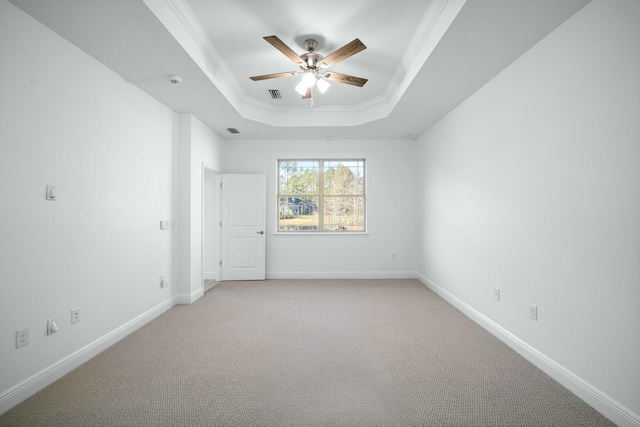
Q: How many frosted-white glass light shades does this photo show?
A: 3